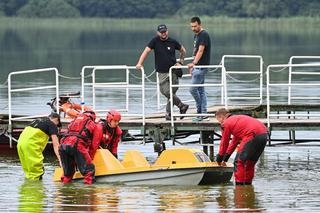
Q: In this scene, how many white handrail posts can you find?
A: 13